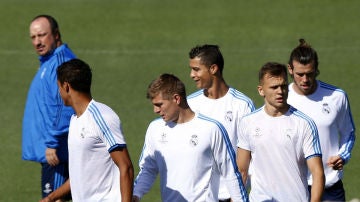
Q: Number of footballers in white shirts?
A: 5